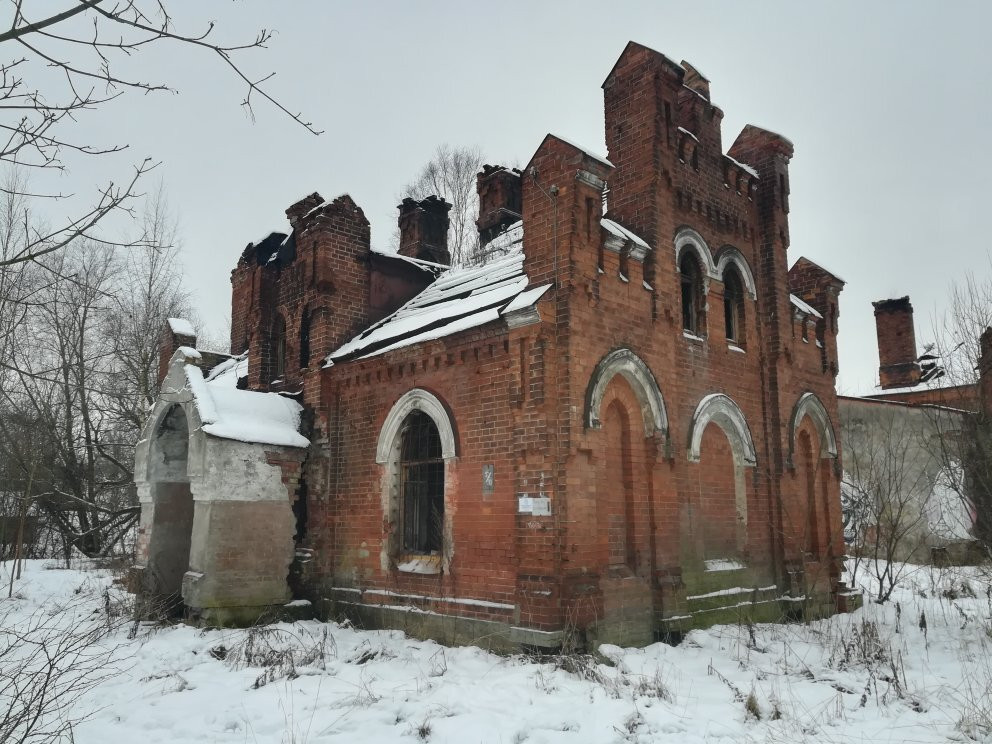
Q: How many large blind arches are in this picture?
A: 3